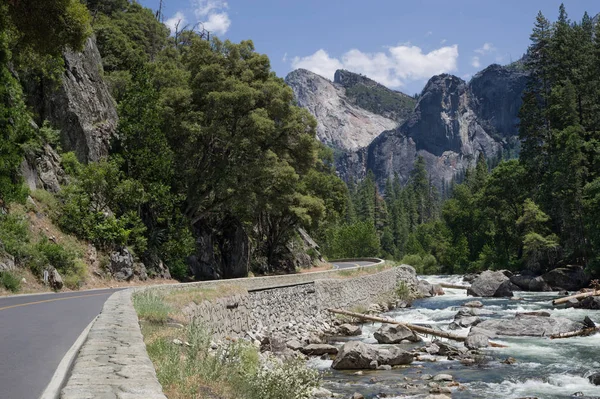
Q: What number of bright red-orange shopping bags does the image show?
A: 0